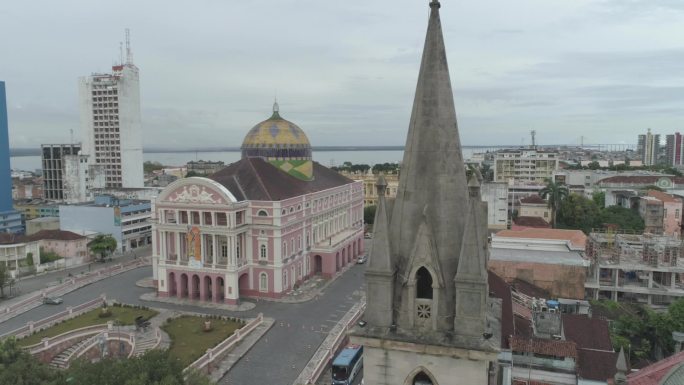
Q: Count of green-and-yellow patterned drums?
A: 1